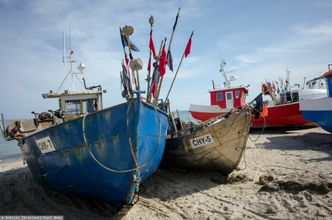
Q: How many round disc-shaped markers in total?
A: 2